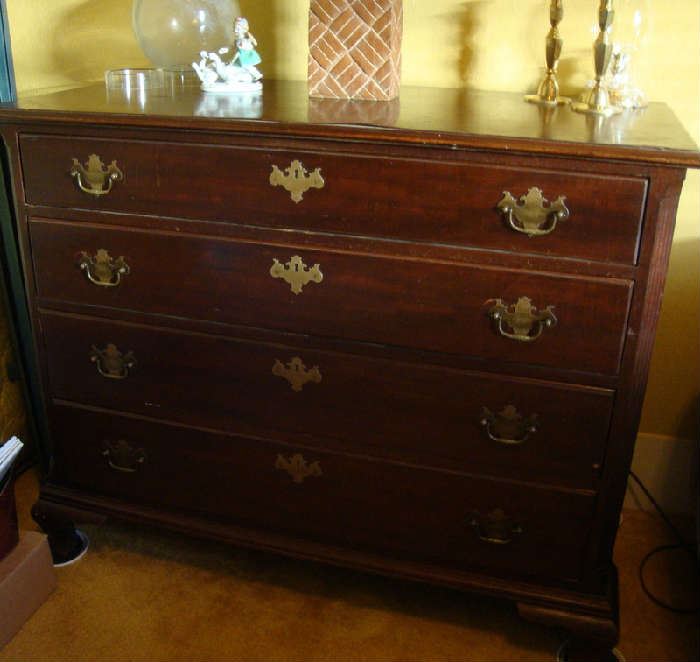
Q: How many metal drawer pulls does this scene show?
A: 8